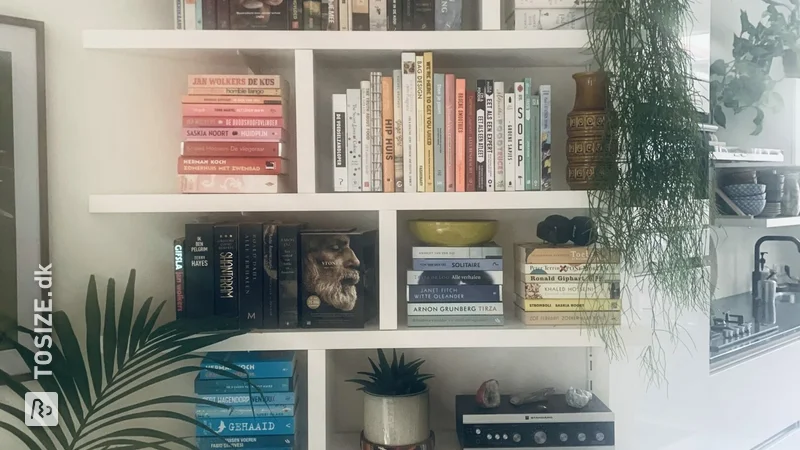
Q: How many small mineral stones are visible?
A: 3